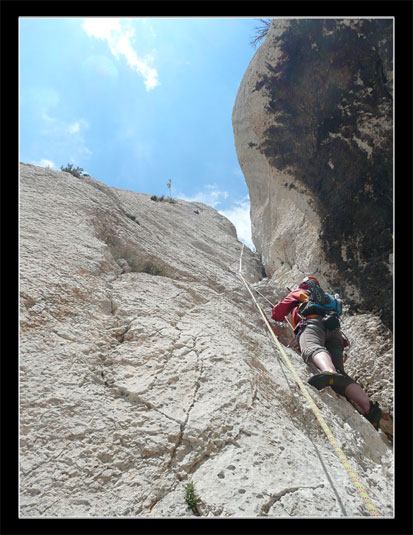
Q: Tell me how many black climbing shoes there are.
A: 2